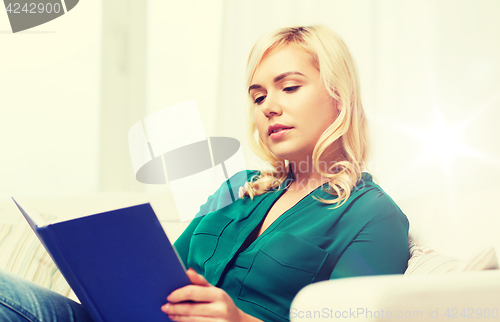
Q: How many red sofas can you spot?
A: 0